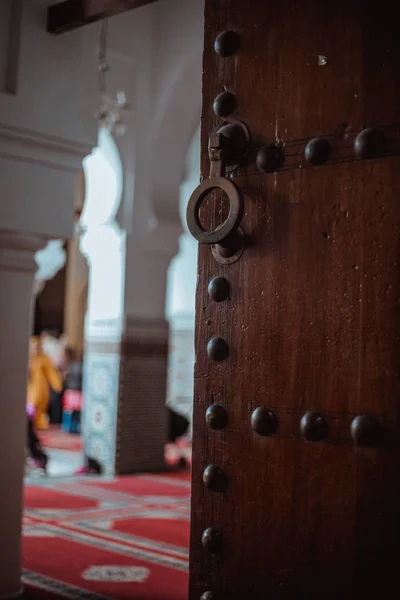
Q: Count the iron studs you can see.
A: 14